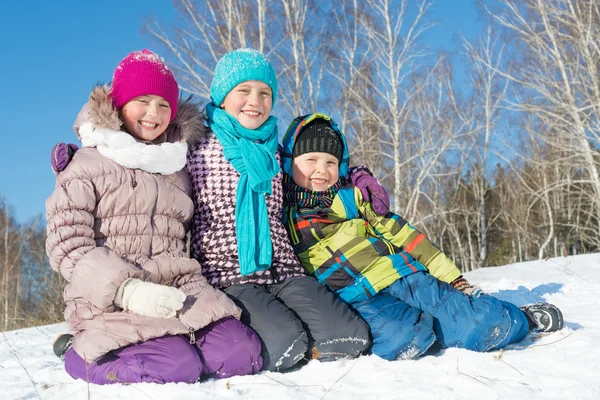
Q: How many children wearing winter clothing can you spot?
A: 3